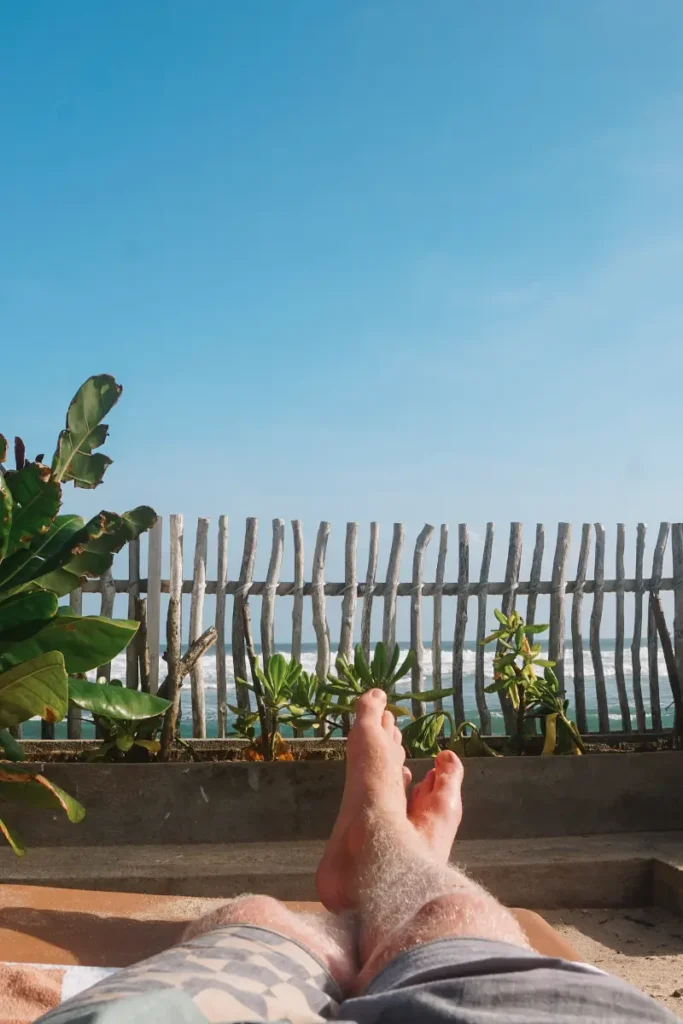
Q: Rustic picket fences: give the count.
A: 1